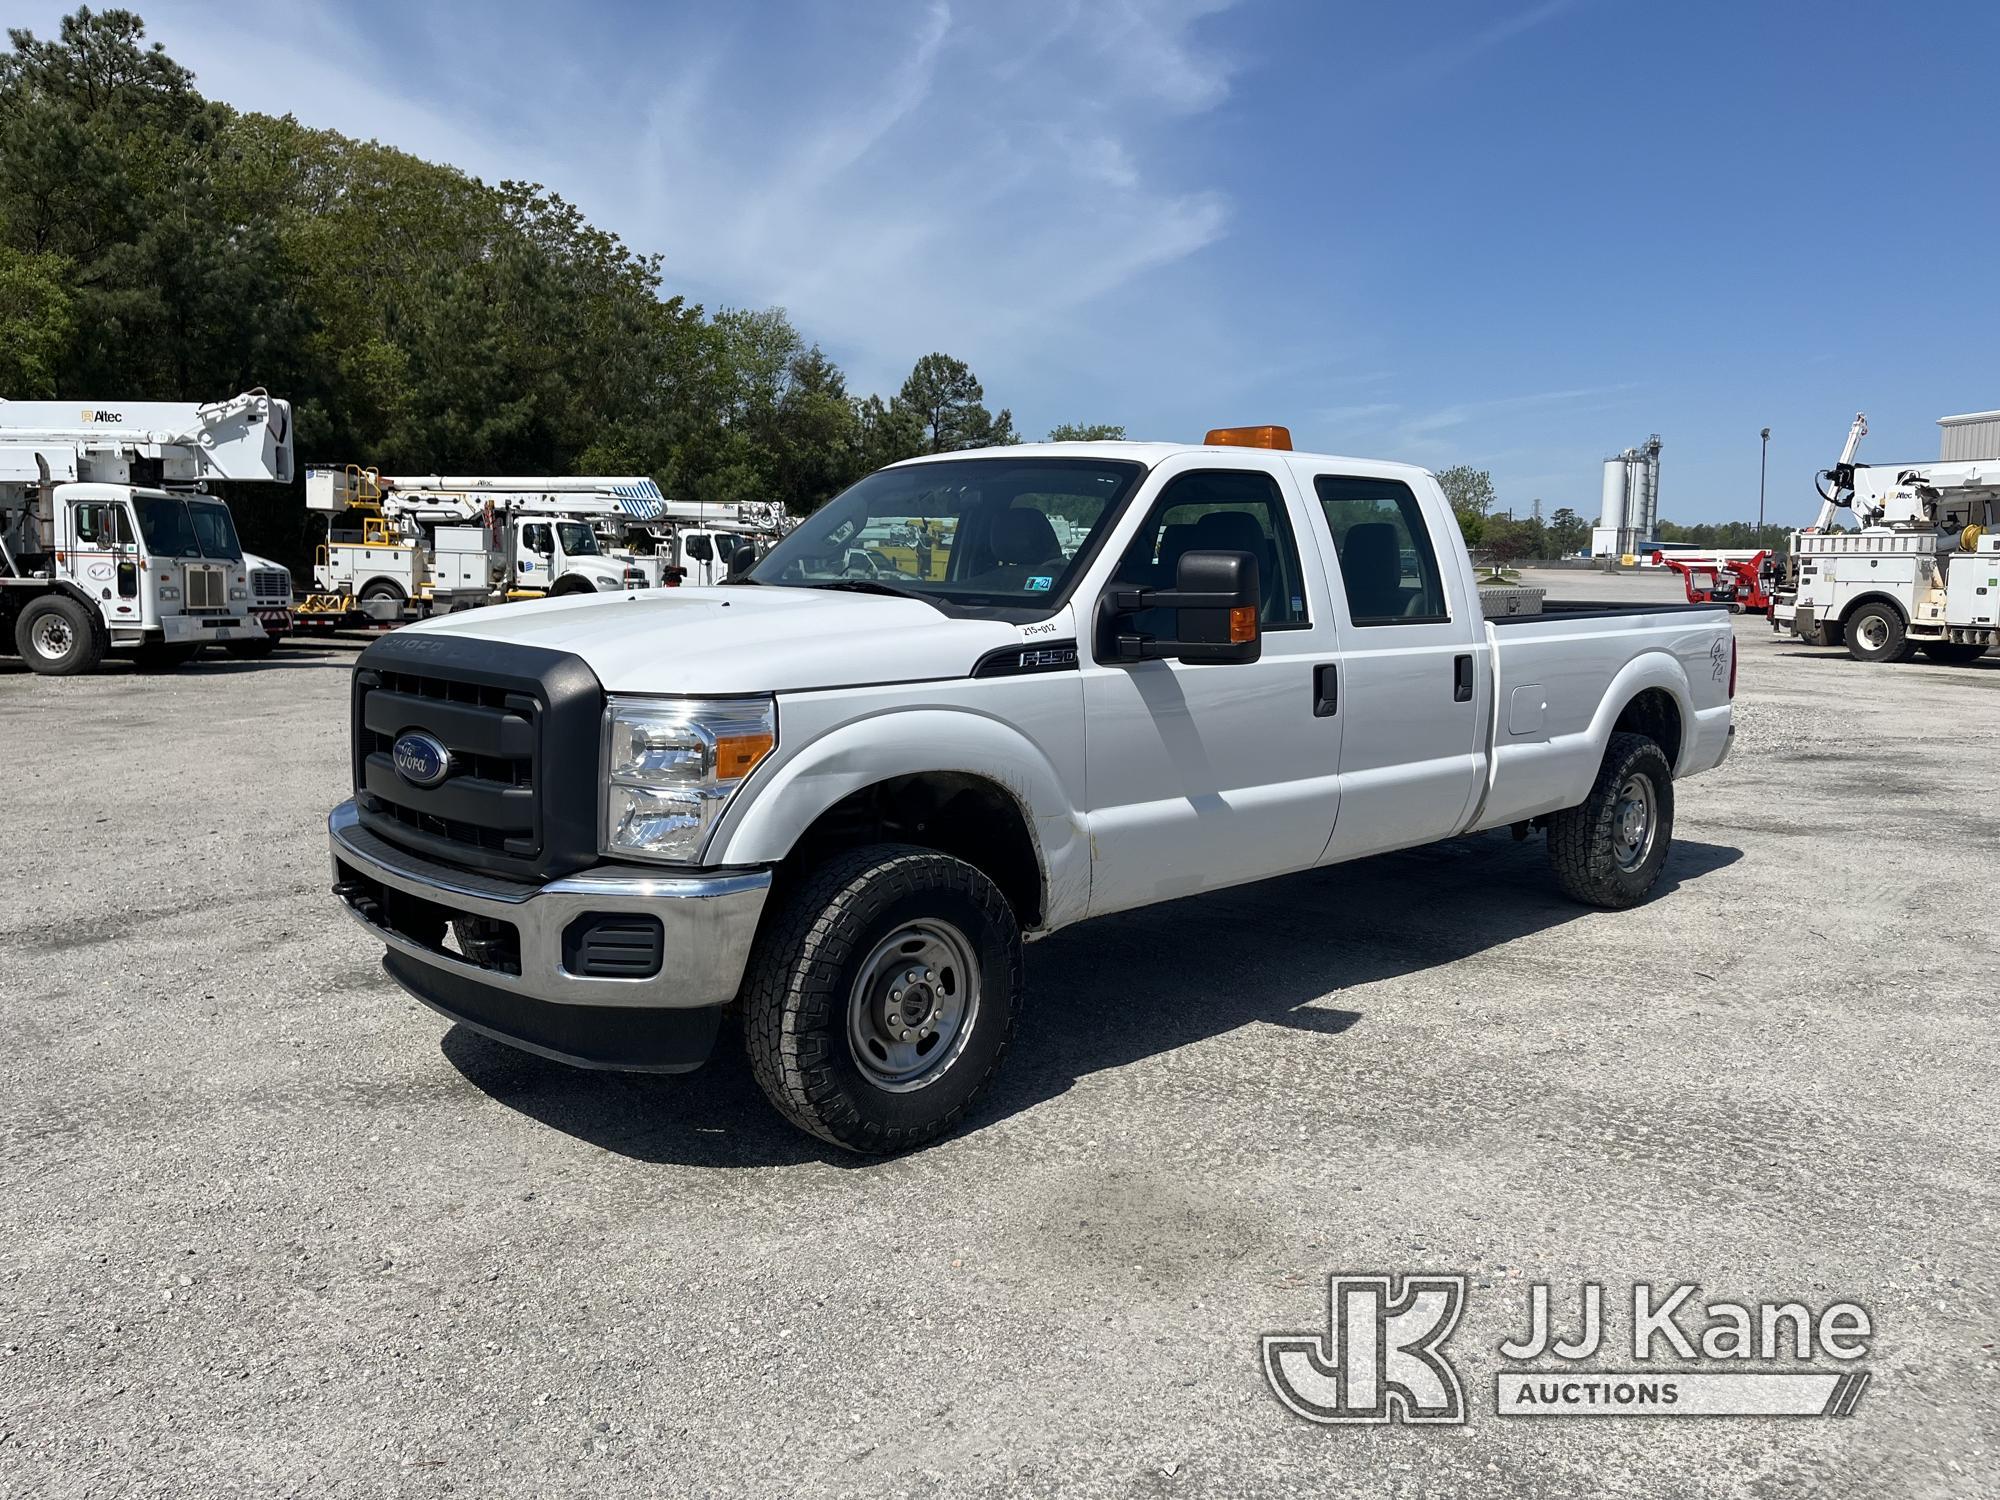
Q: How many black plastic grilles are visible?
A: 1